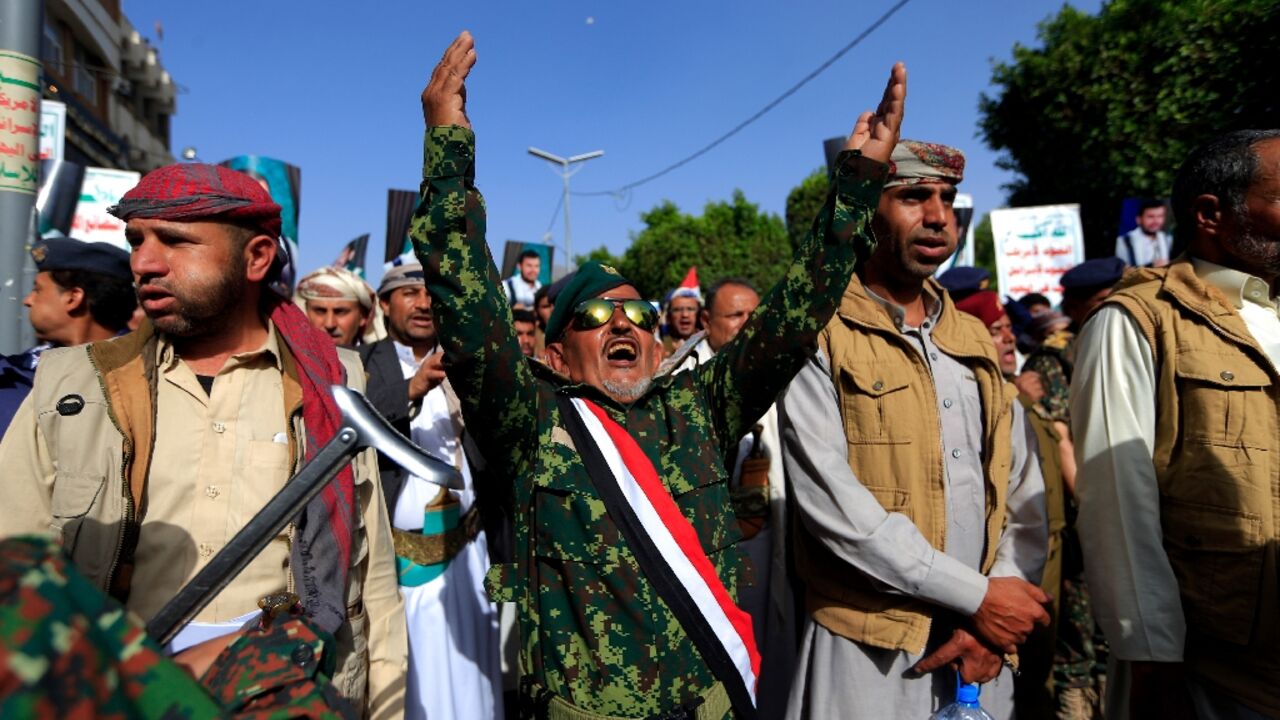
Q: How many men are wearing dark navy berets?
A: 3